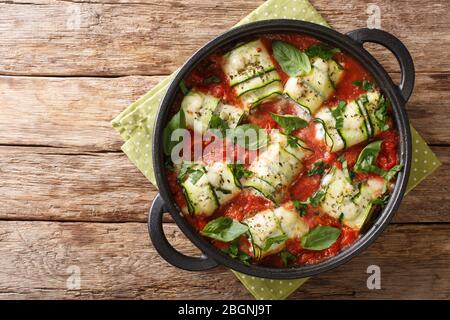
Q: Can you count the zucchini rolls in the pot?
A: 8